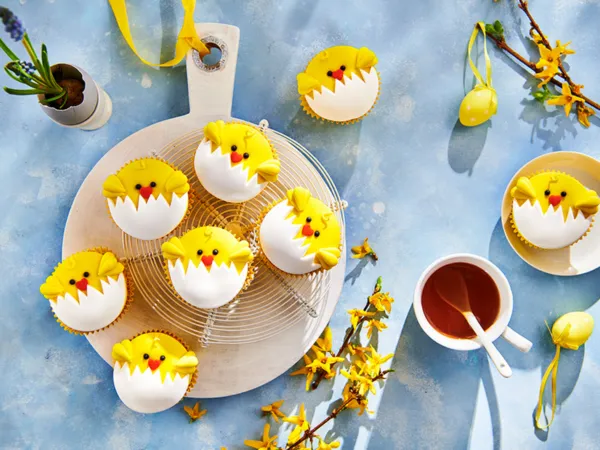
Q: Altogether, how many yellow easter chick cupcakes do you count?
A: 8